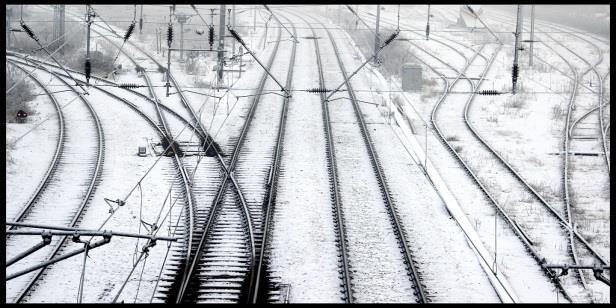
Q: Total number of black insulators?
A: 11